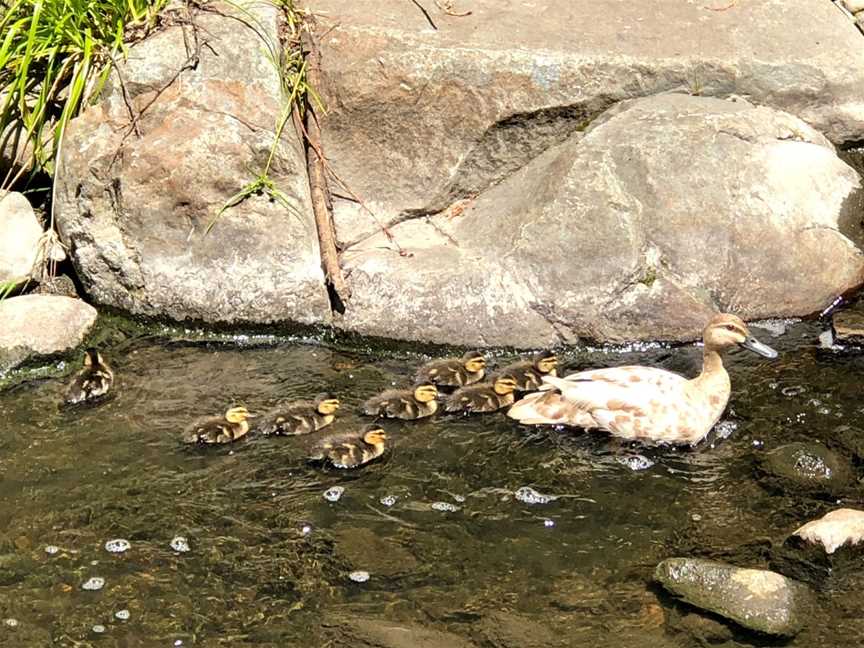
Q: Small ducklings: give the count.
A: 8